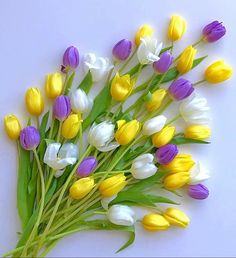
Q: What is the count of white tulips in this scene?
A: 10